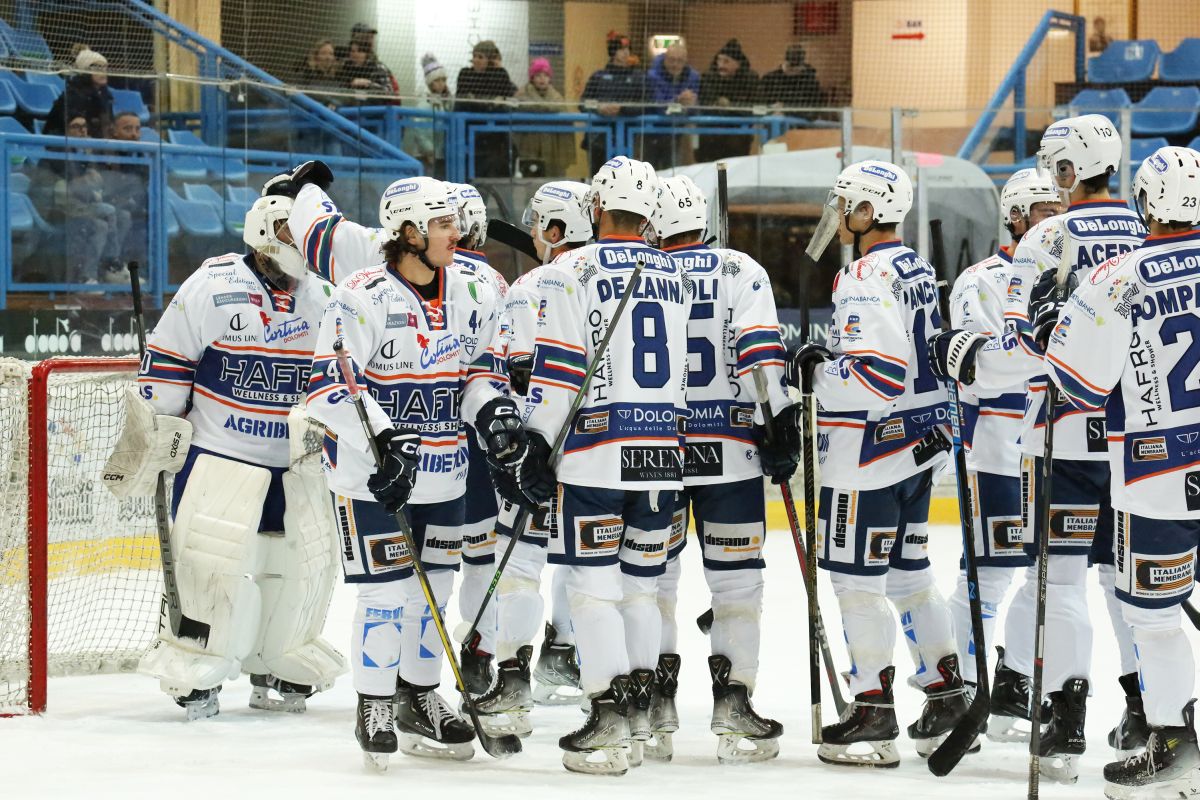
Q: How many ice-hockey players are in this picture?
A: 10